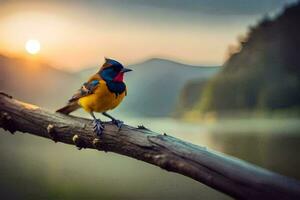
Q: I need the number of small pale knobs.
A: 3